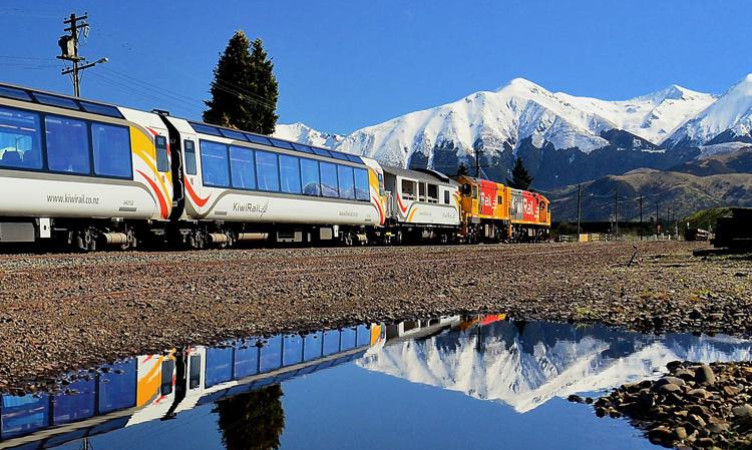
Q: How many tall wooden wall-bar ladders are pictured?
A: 0